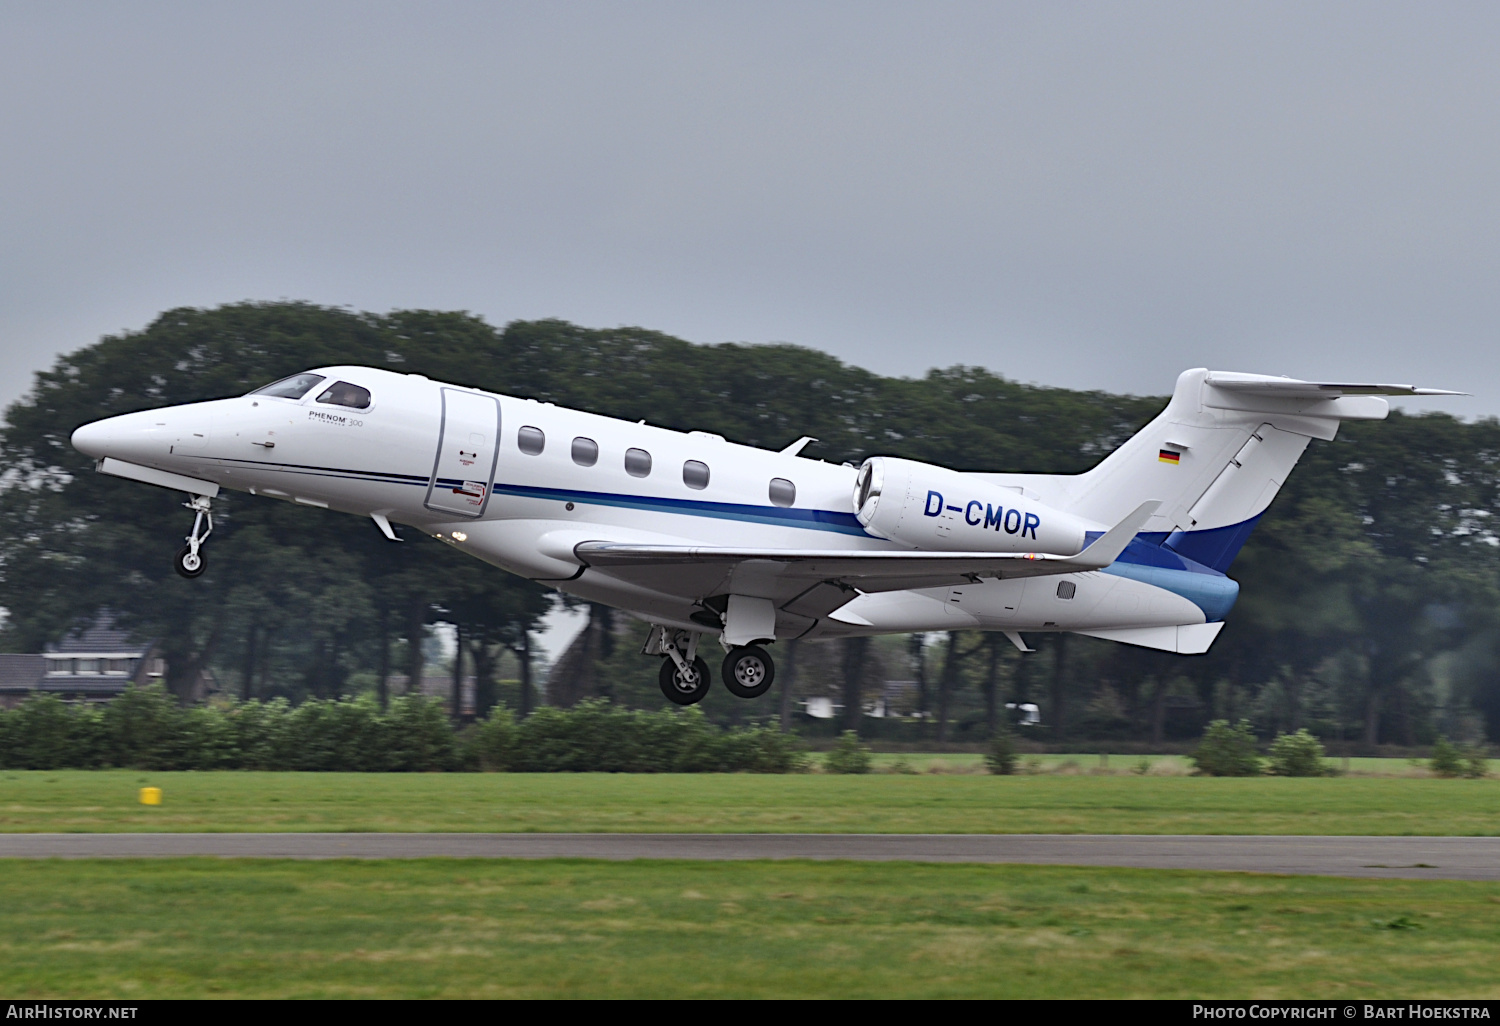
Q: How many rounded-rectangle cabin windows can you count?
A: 5